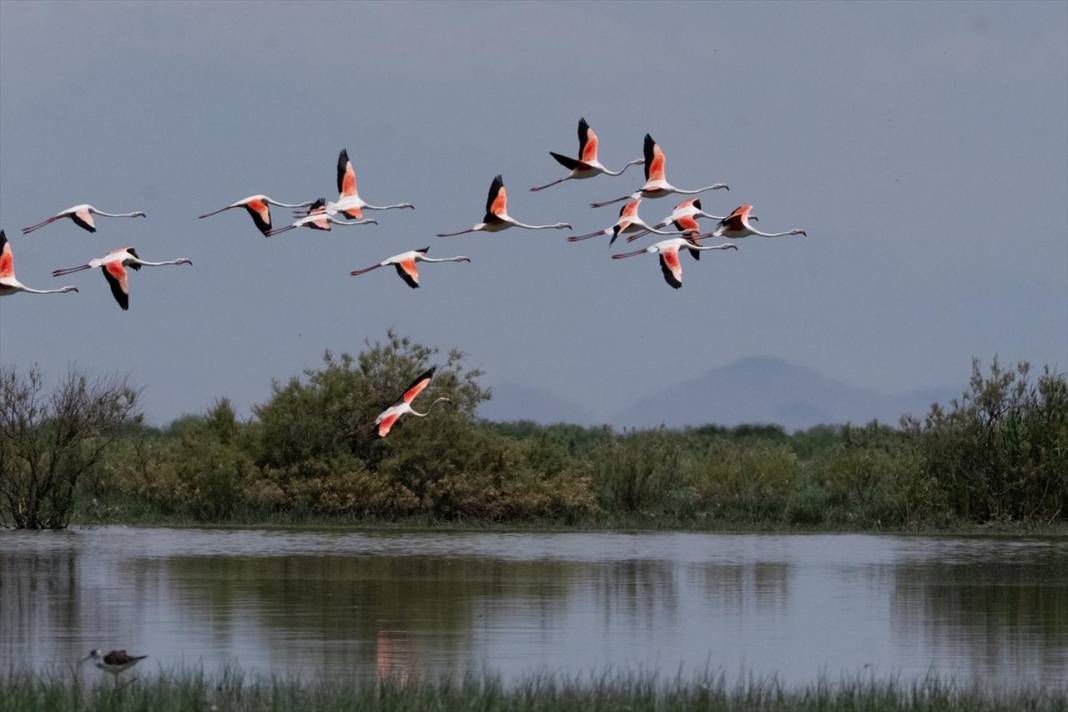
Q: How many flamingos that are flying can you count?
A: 15